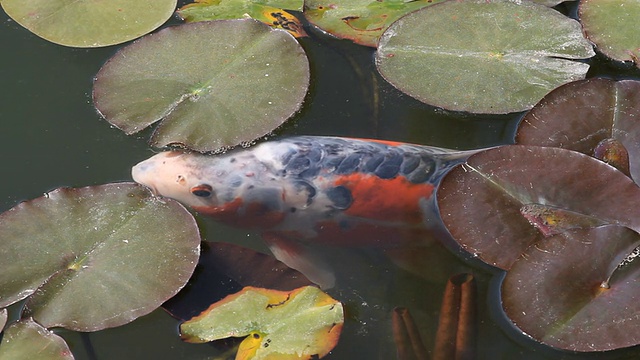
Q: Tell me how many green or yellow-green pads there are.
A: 9